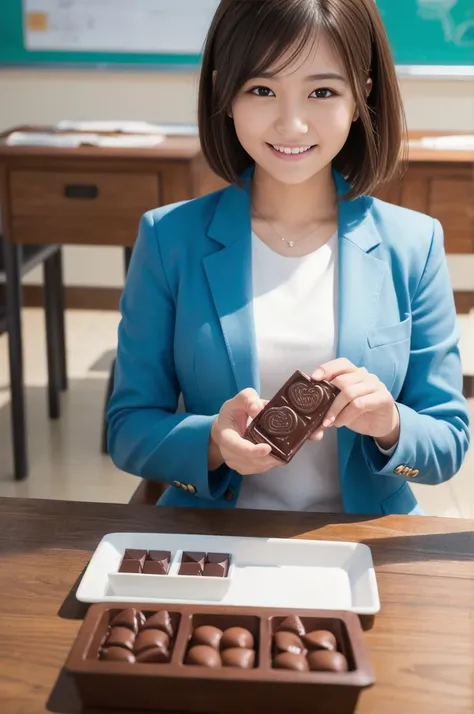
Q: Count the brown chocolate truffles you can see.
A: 15